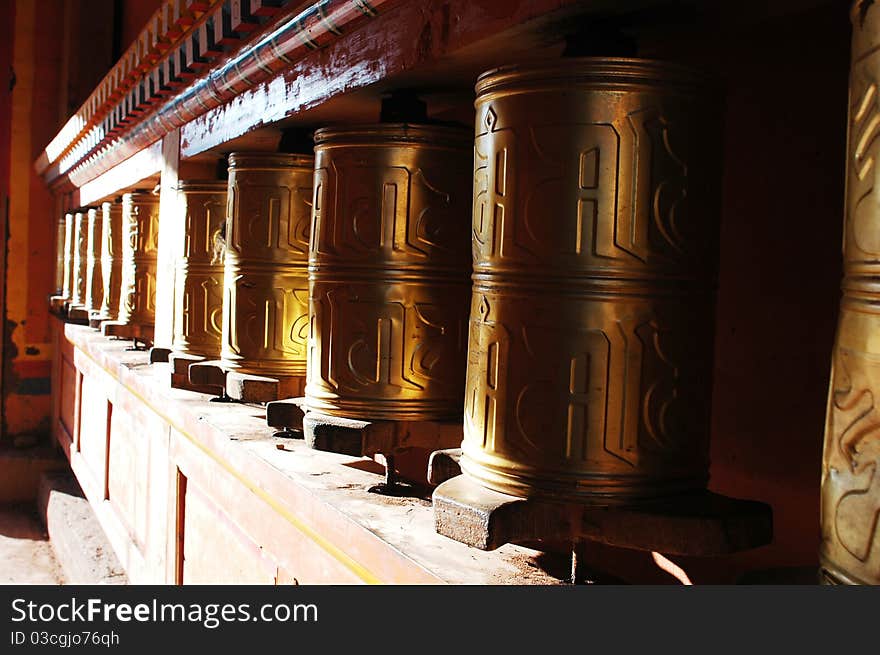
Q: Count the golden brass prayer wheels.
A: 11